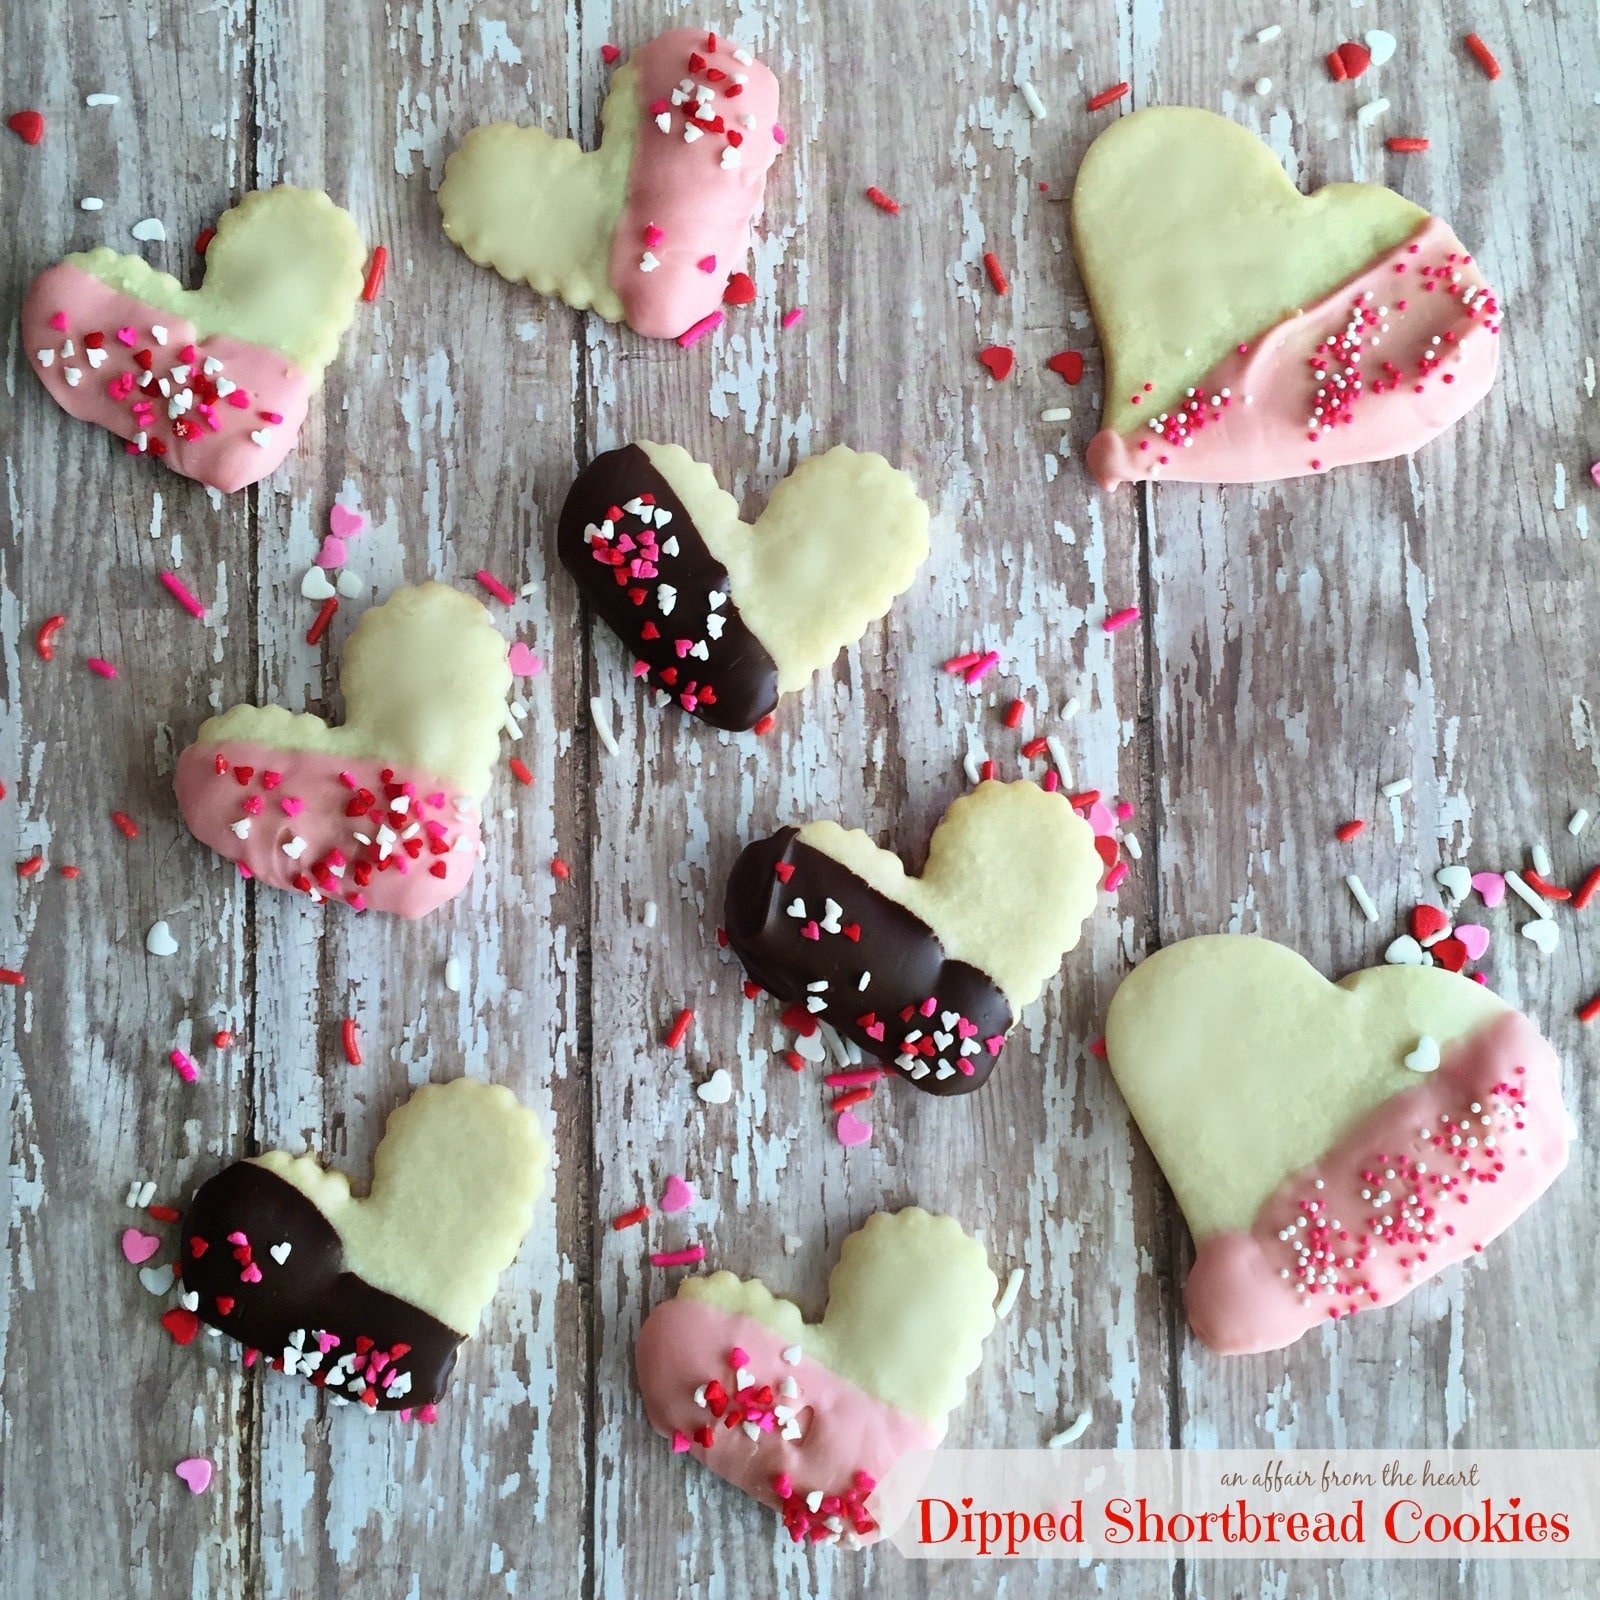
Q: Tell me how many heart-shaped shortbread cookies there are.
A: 9